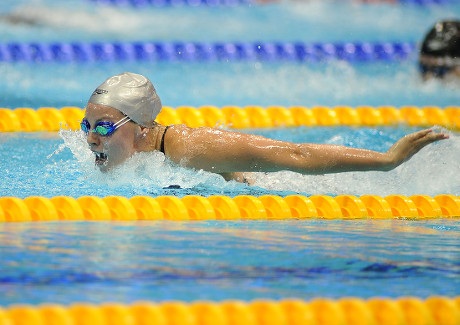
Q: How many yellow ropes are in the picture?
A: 3